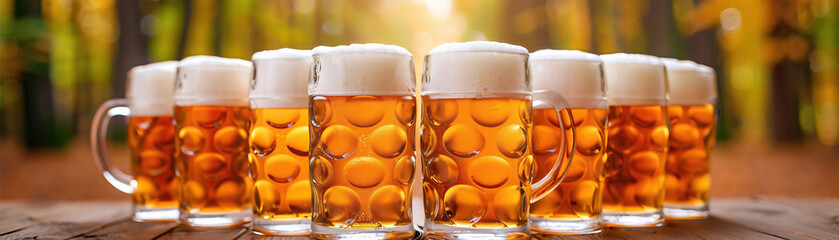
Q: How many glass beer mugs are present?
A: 8